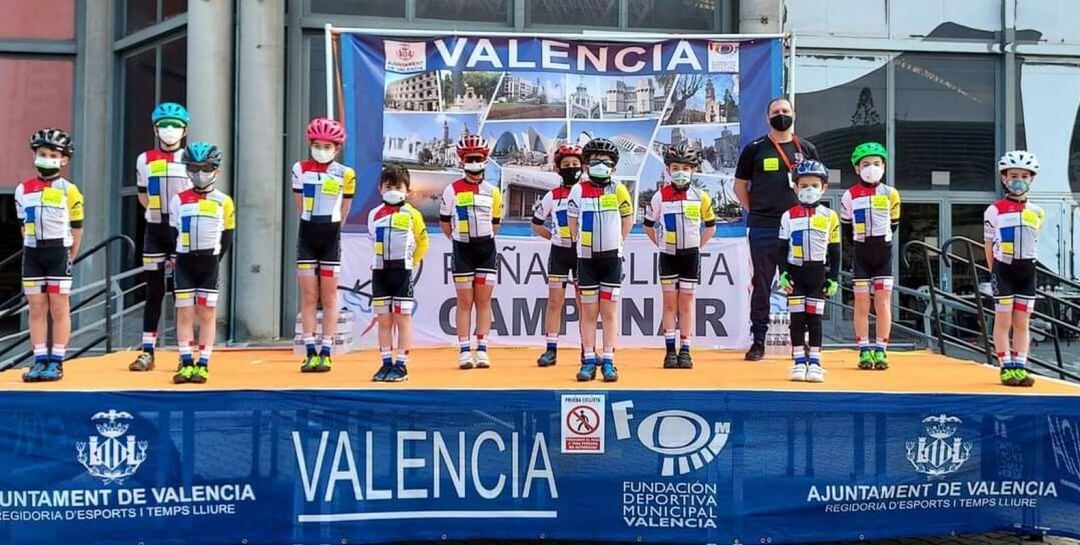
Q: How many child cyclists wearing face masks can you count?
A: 12